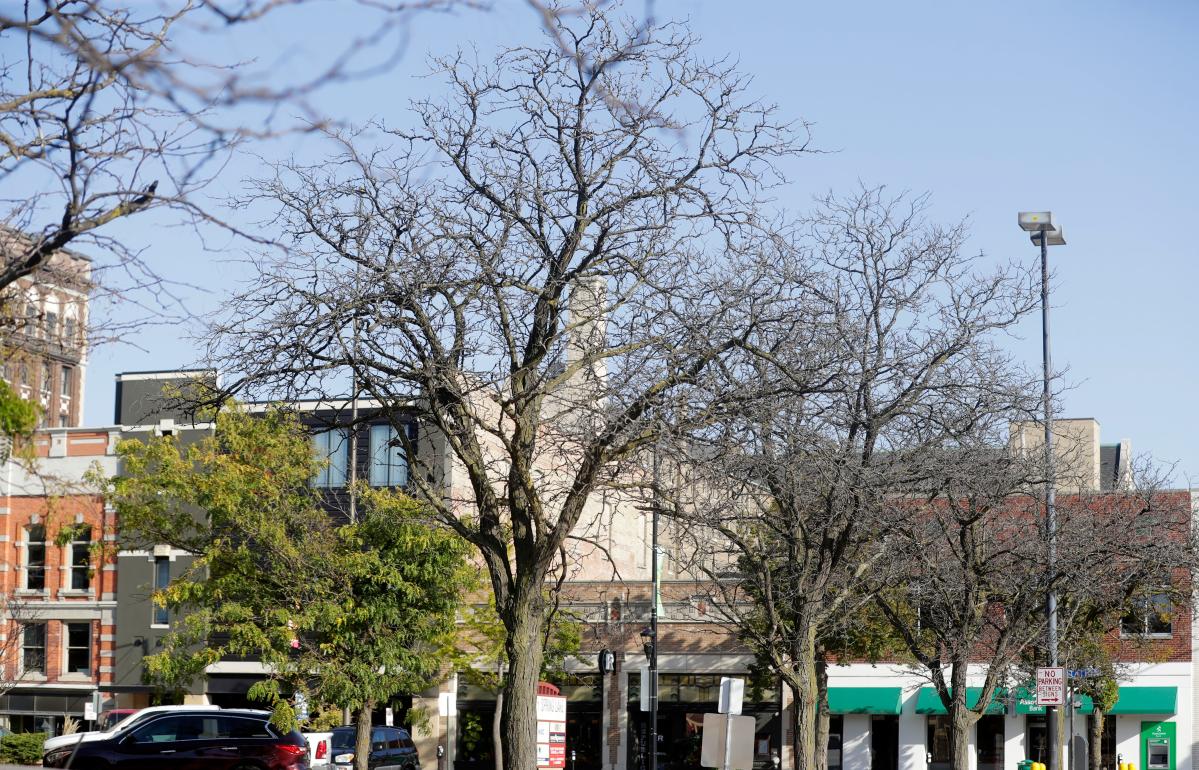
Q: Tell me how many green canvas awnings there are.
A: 4